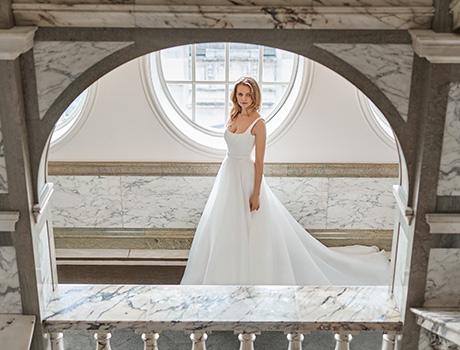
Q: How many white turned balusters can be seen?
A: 8